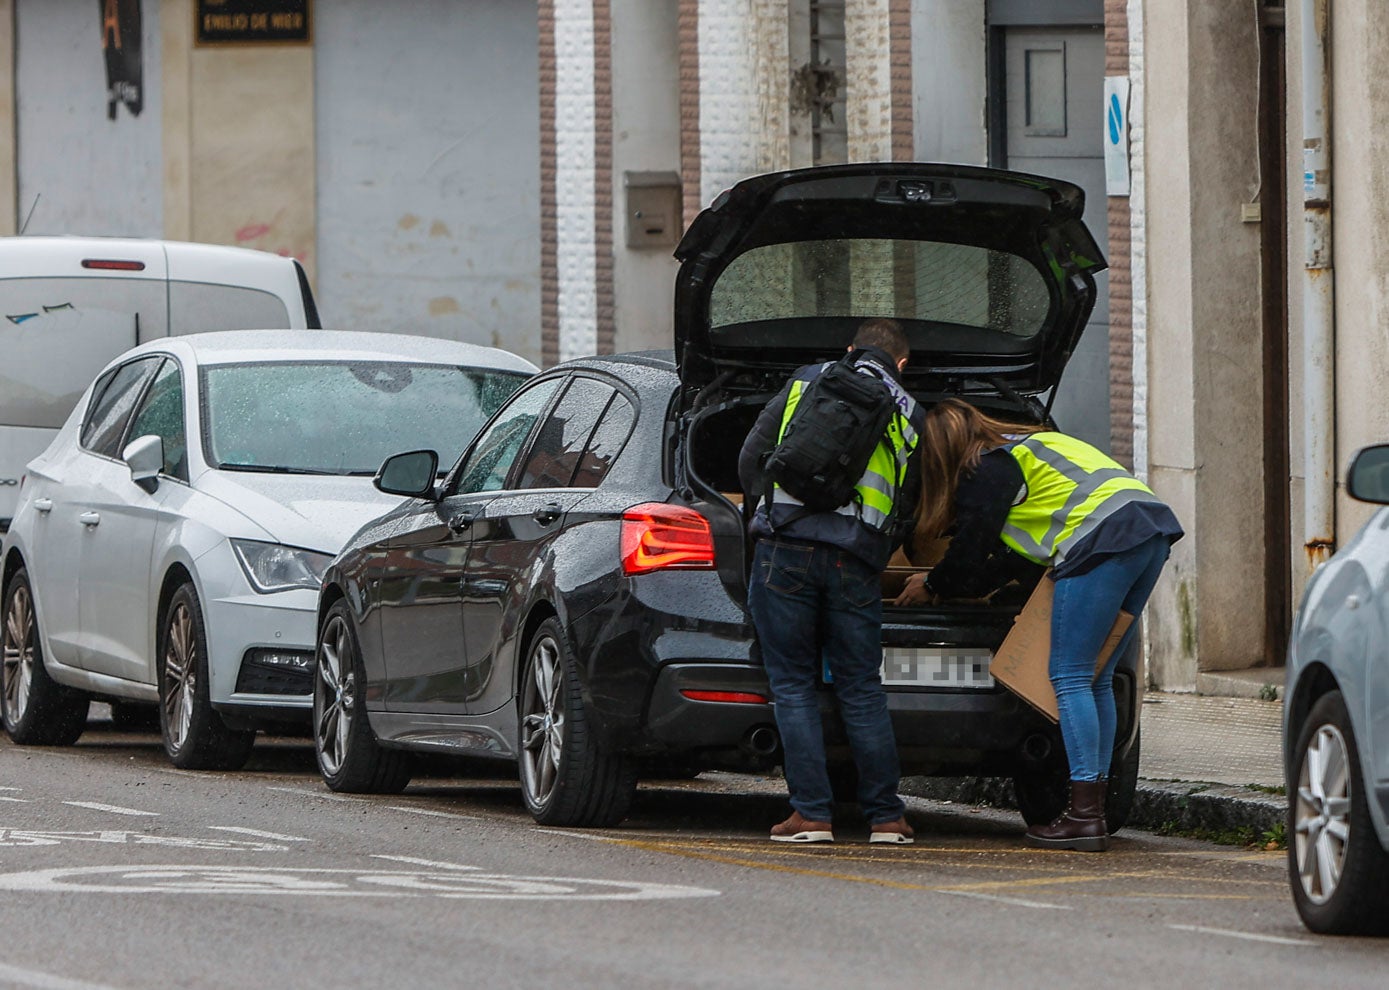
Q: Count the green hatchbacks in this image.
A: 0